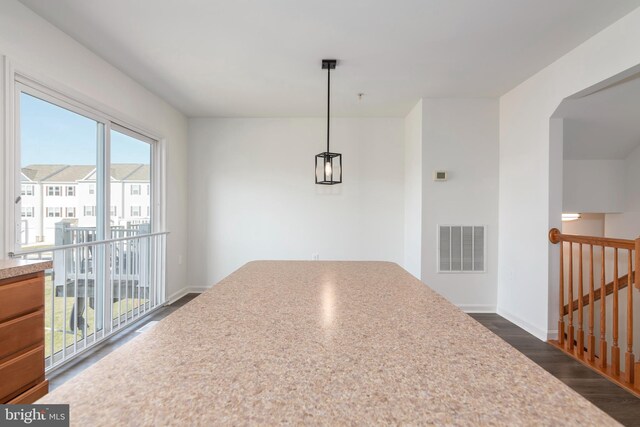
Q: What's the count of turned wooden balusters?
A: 7